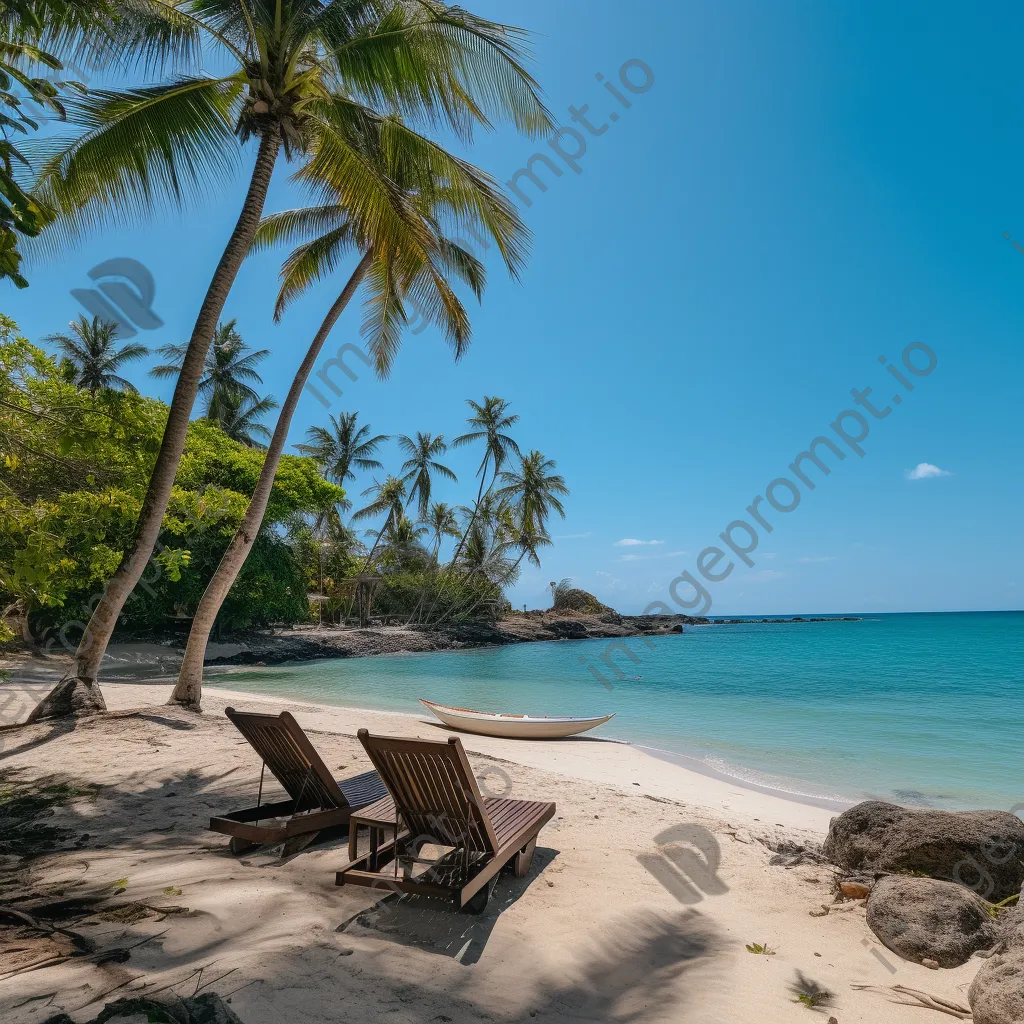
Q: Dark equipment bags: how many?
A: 0